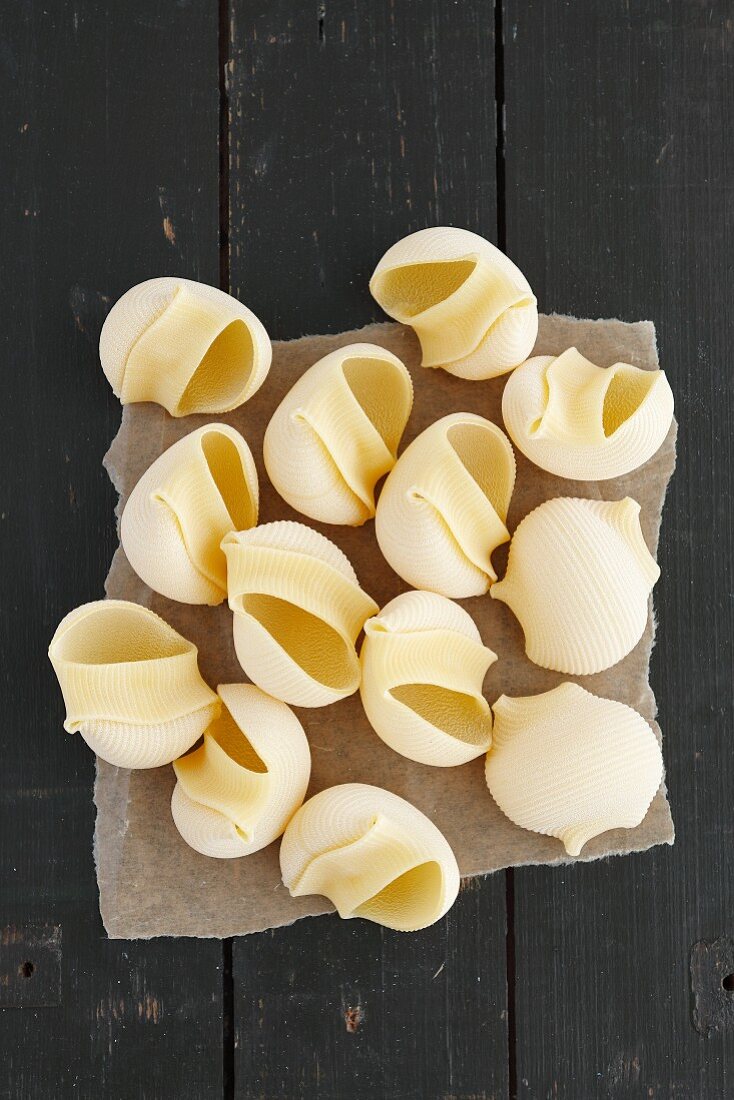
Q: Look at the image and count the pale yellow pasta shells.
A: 13